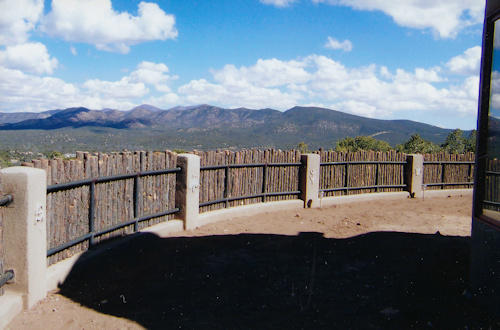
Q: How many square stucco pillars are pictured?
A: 4